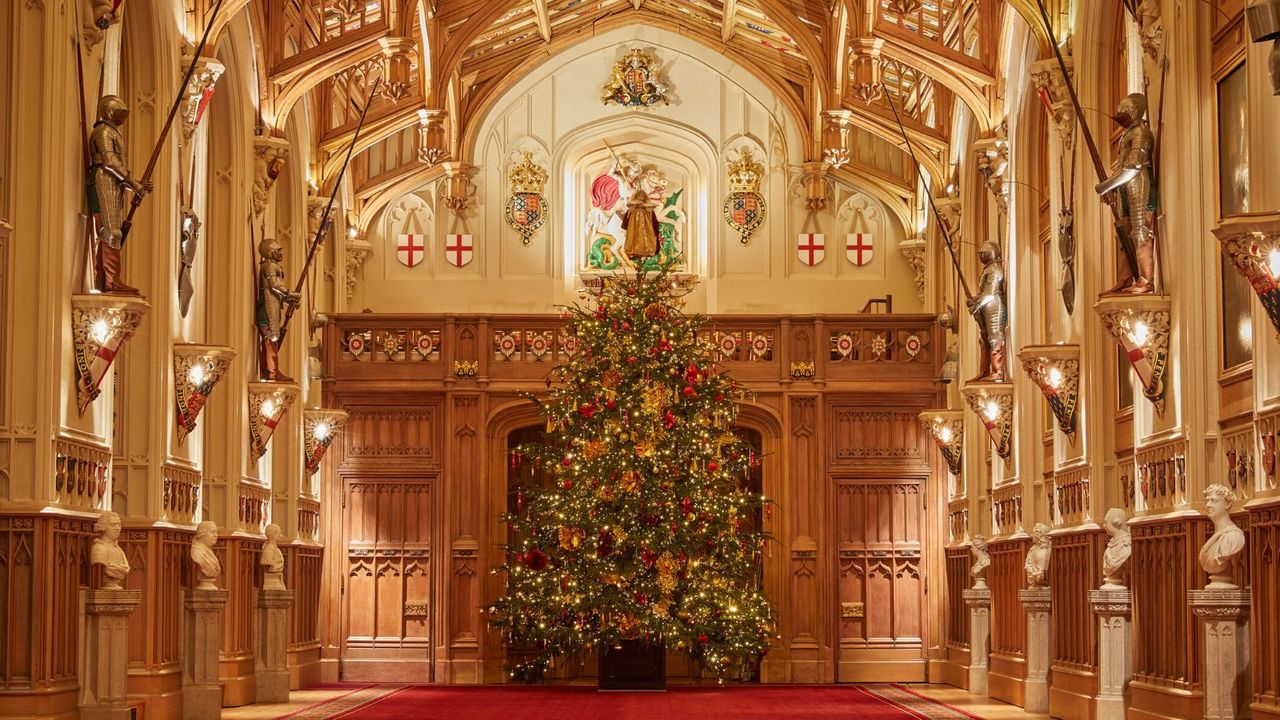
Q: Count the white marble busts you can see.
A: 7